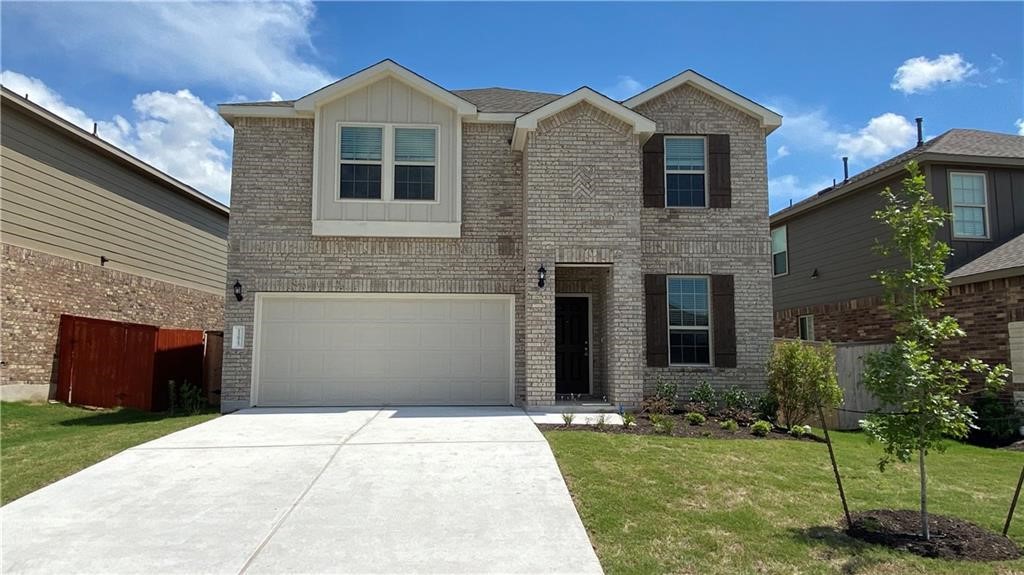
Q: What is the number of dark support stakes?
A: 2